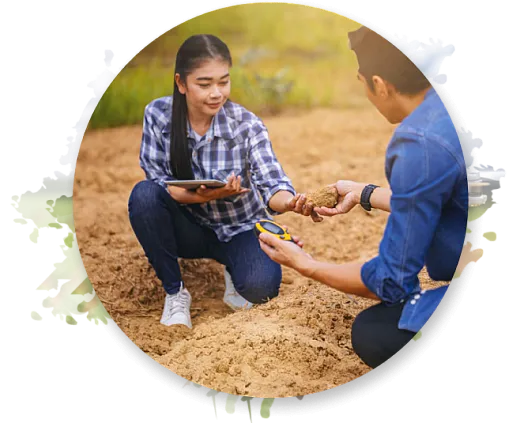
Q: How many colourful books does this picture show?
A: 0